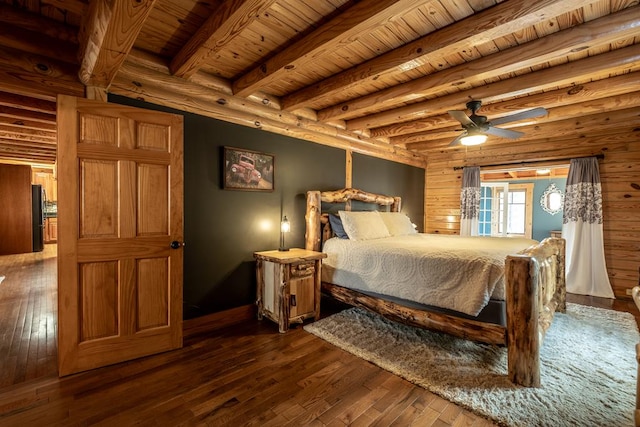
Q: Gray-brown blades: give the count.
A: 4